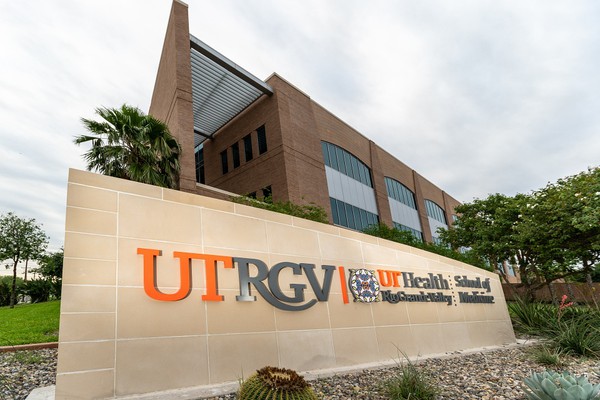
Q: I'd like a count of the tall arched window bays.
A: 3